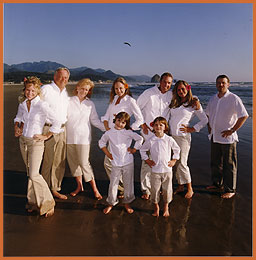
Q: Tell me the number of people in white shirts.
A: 9